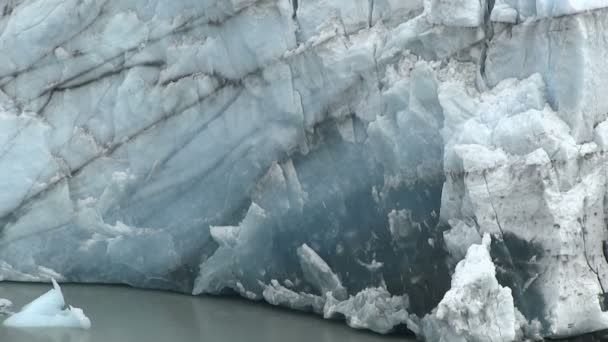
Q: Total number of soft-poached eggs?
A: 0